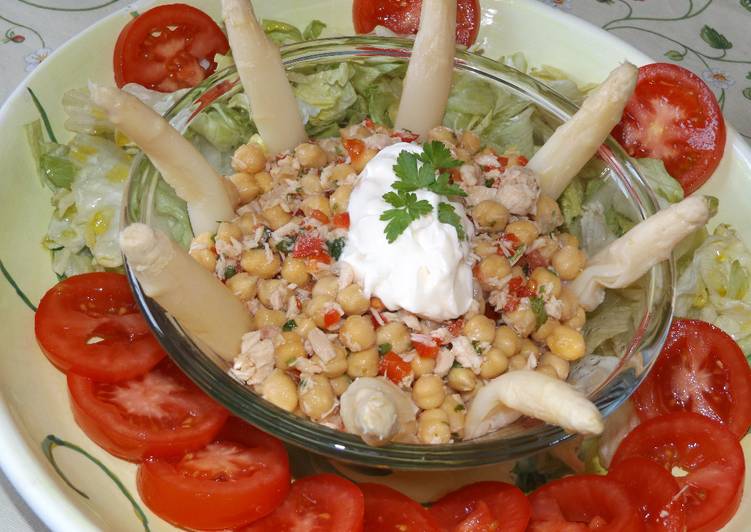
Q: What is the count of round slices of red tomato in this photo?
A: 13